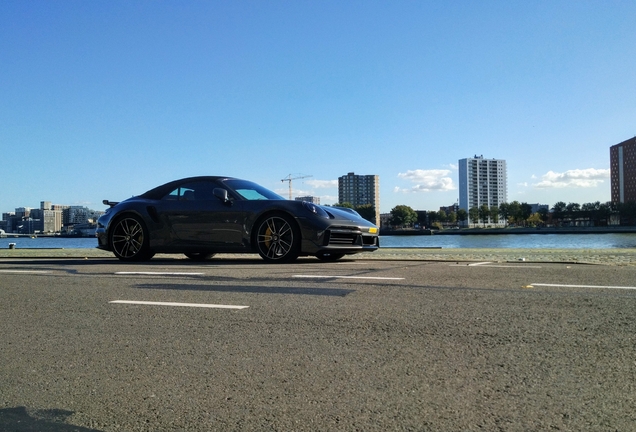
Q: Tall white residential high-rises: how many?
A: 1